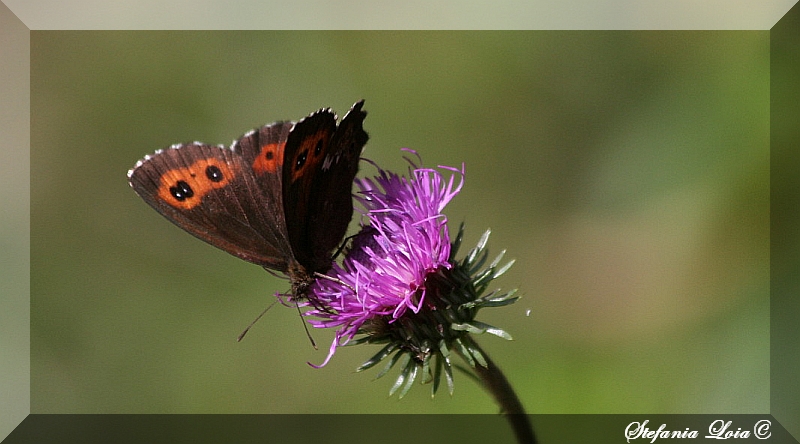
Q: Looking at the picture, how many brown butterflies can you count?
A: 1